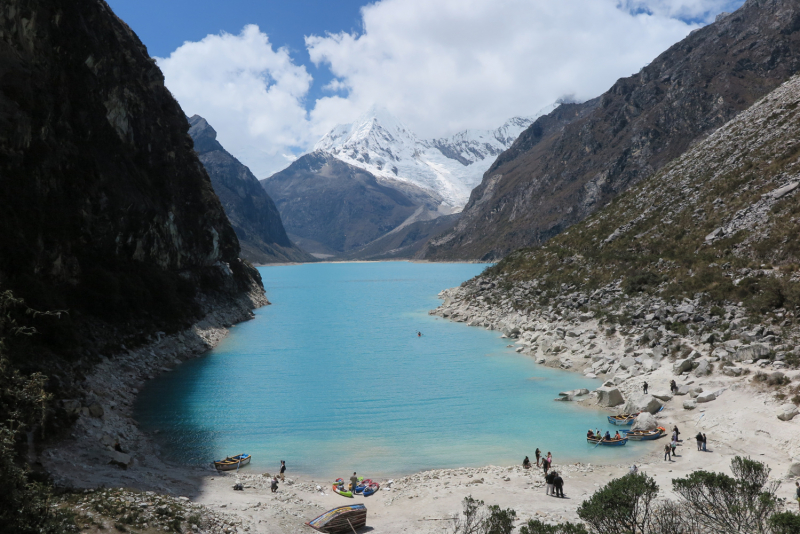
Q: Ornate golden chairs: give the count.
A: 0